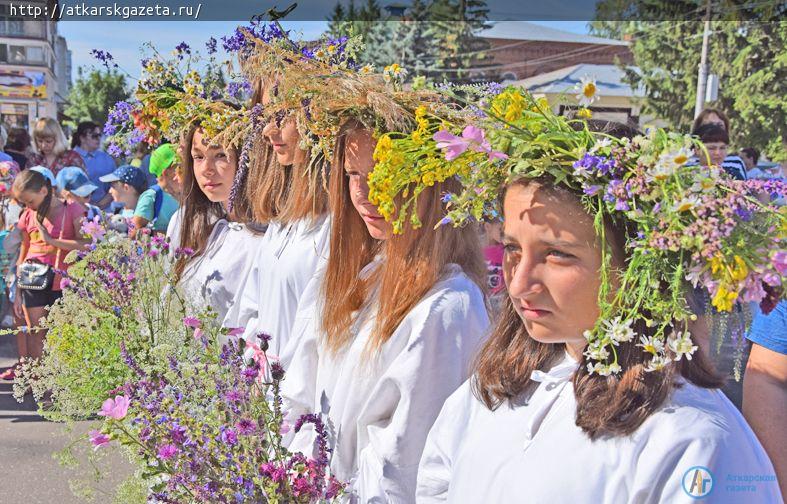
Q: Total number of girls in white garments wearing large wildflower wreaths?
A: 4